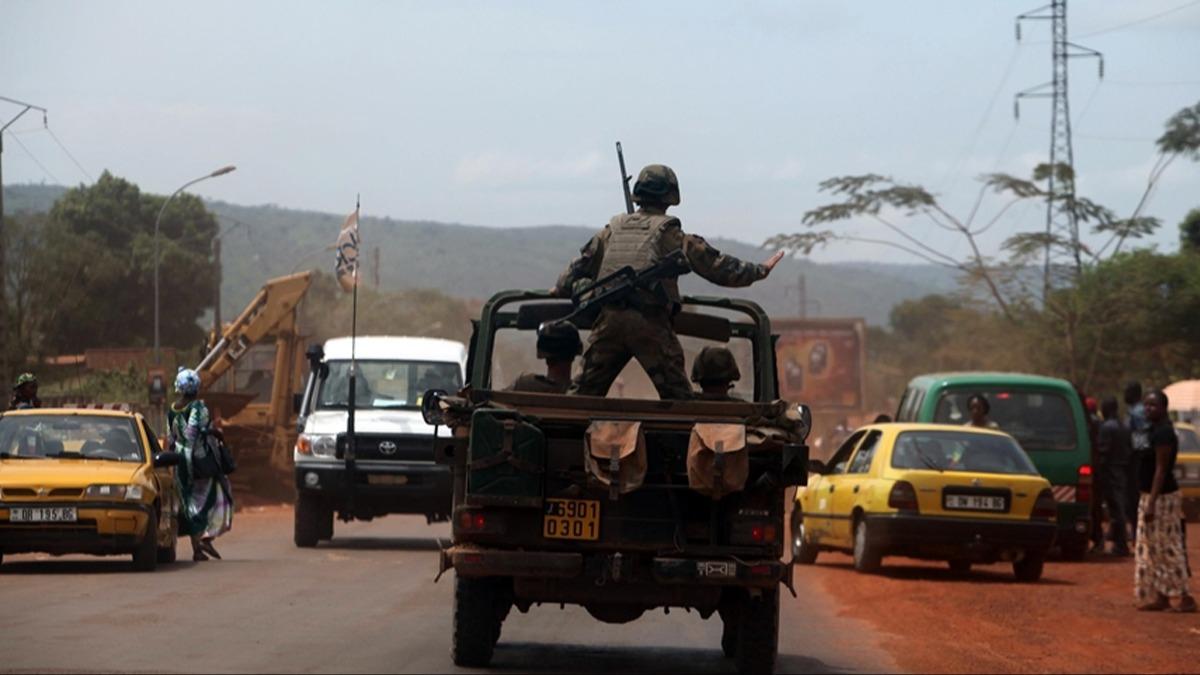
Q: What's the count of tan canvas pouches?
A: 2